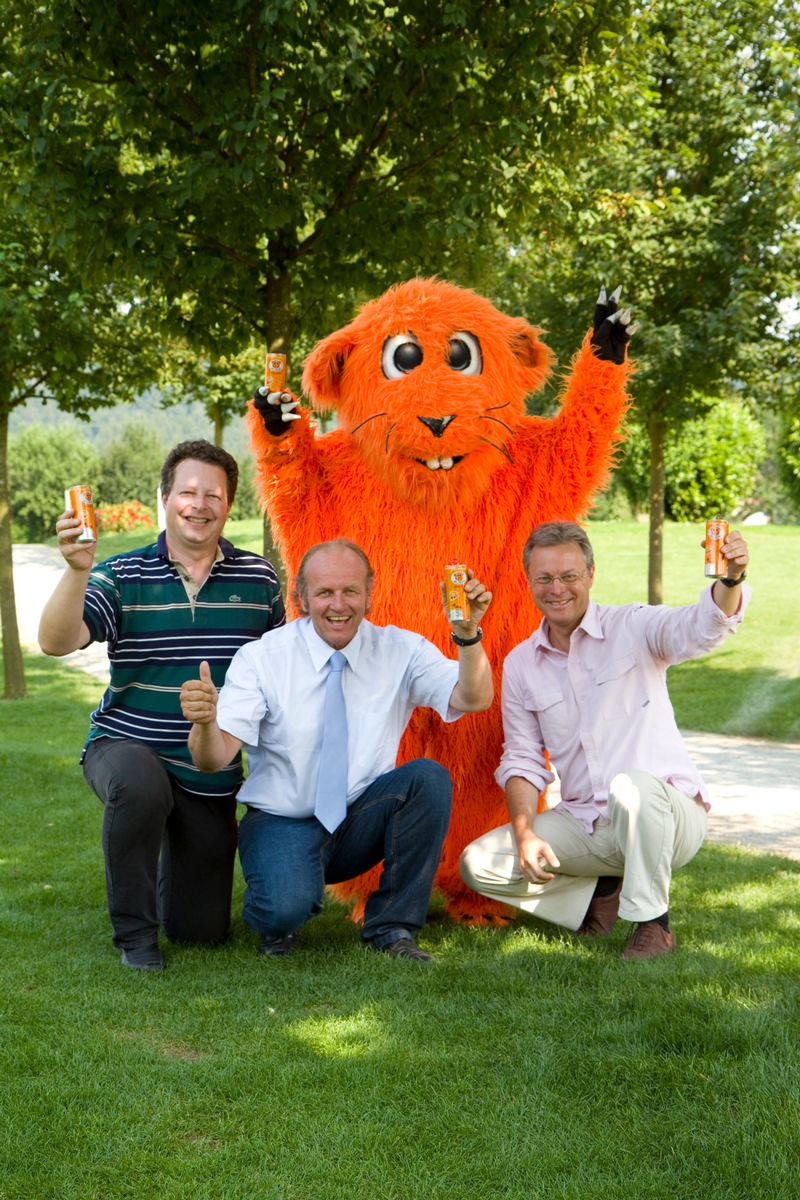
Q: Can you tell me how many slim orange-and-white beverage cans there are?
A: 4